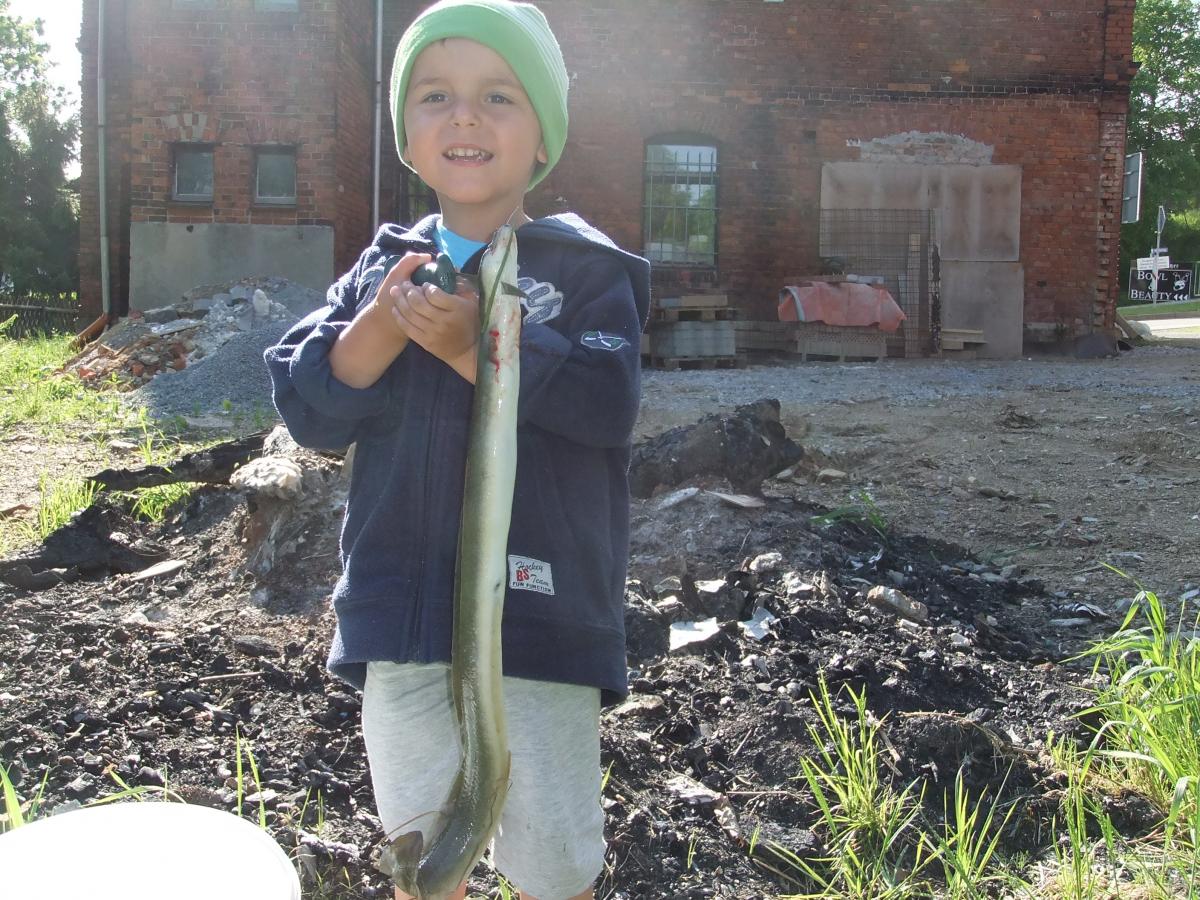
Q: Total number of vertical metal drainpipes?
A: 2